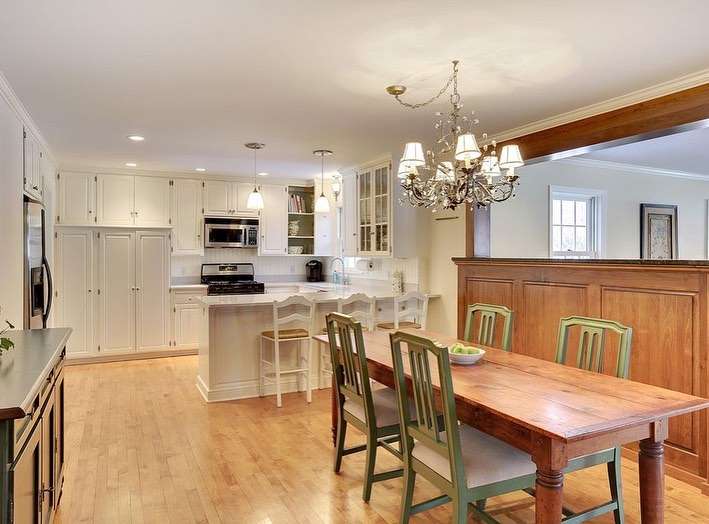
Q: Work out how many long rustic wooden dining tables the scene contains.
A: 1